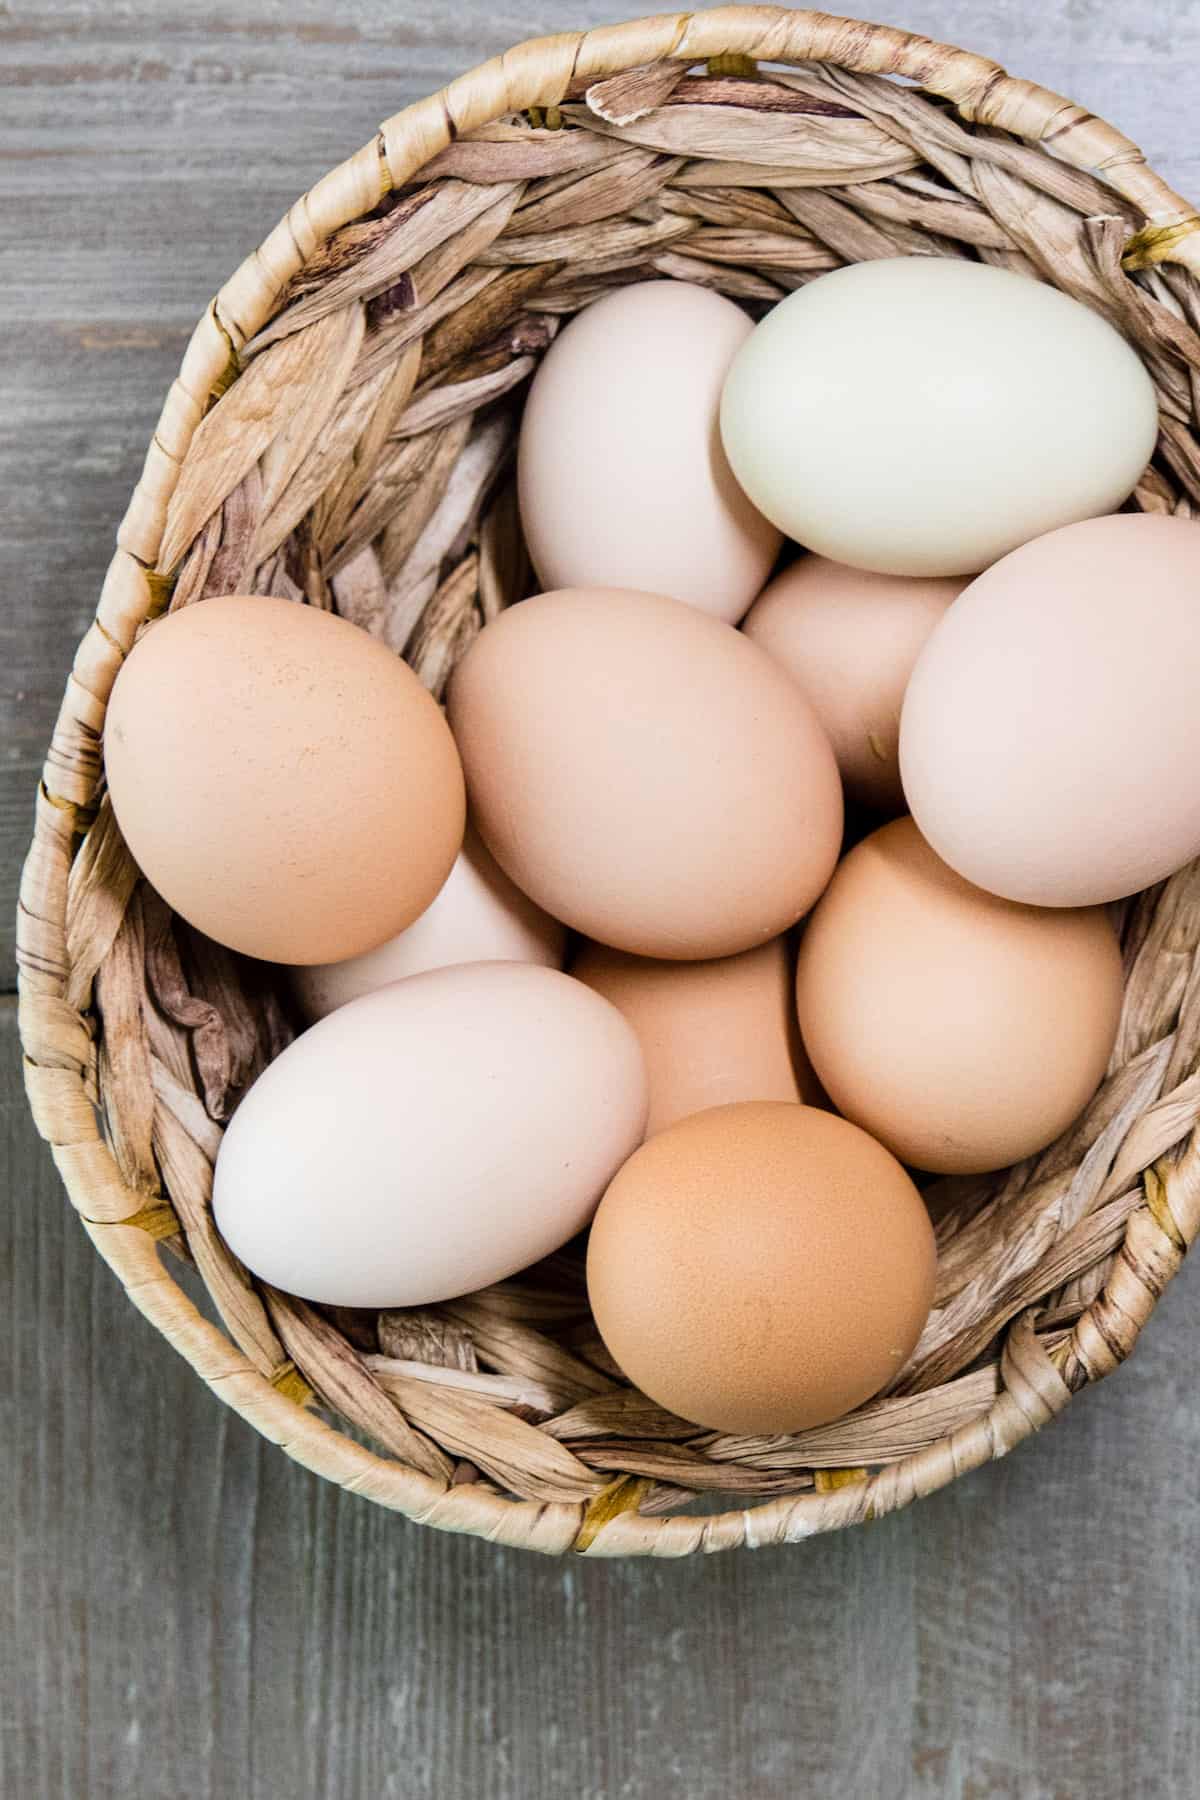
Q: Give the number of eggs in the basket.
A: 11